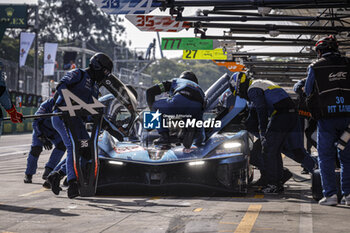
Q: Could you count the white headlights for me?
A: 3